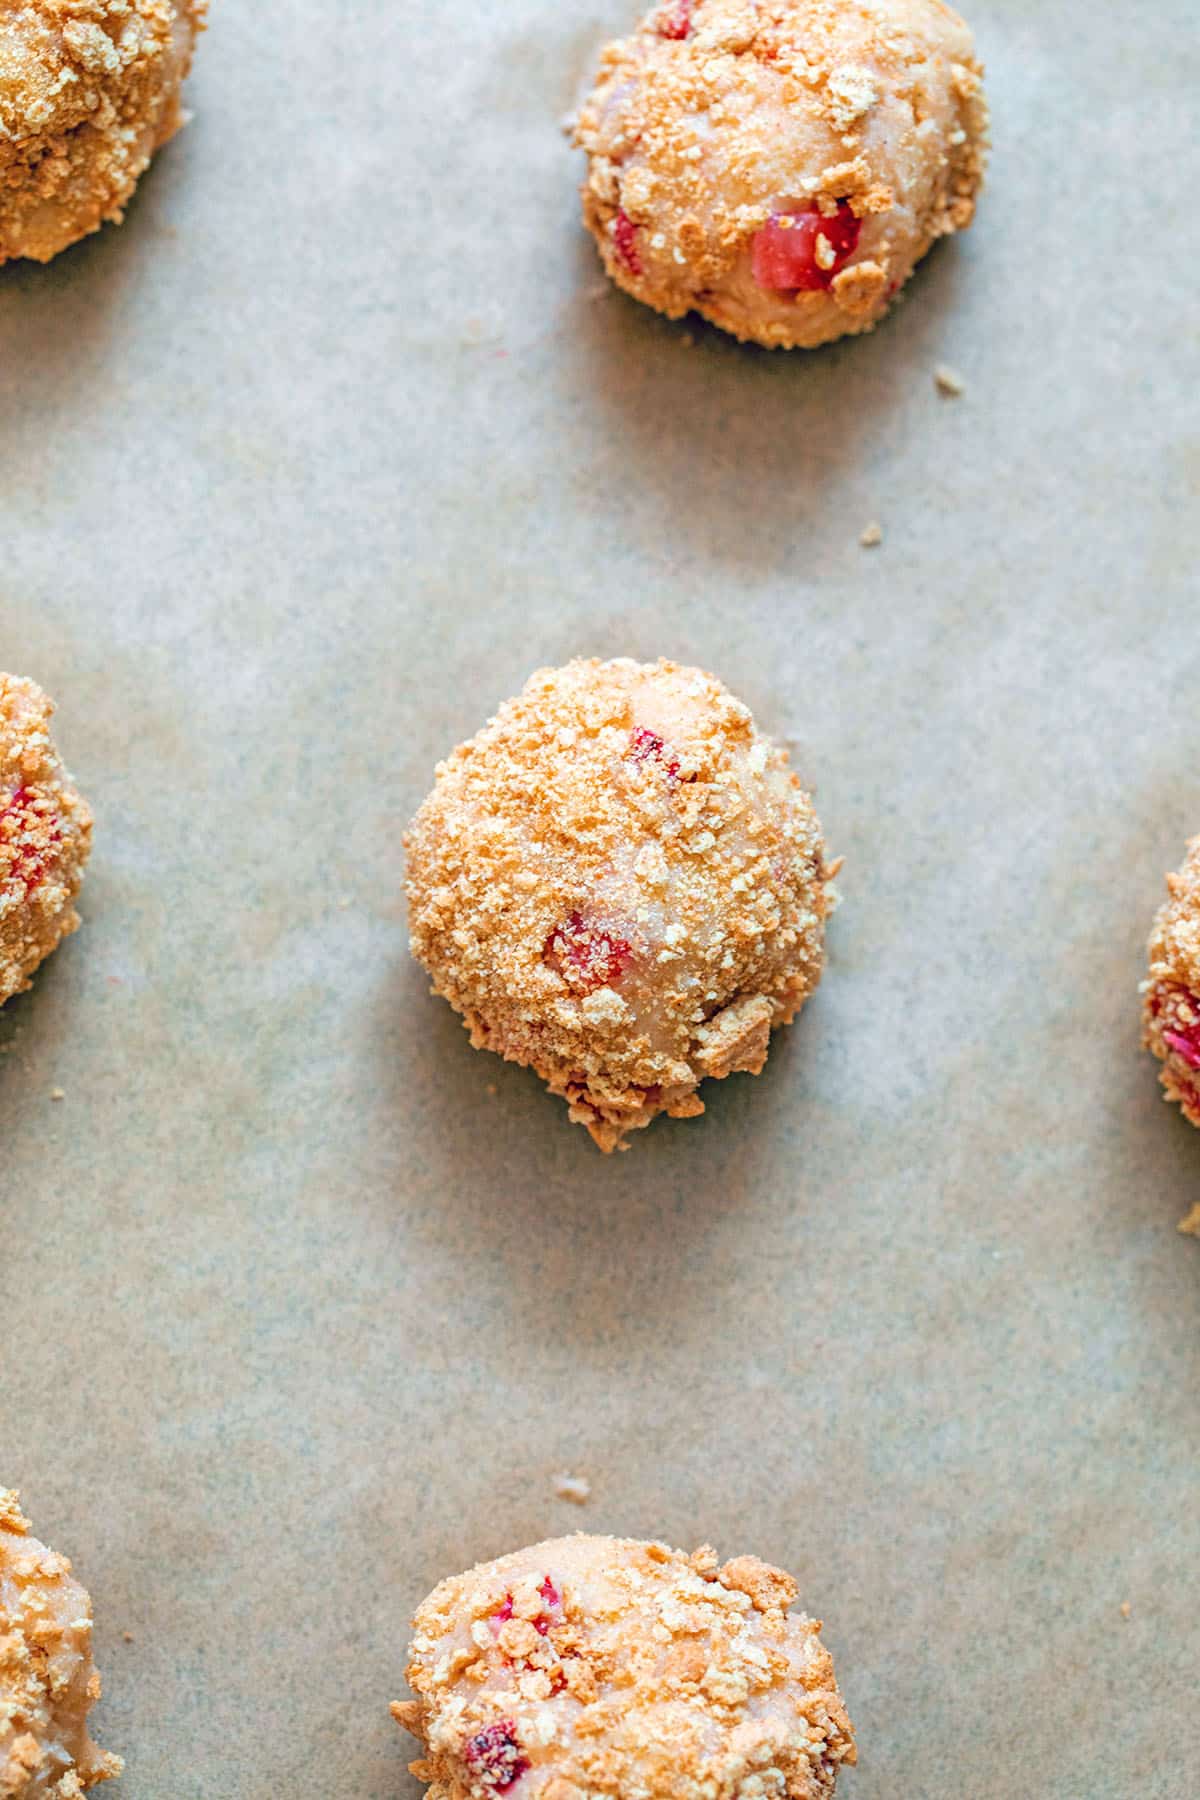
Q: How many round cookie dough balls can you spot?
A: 7